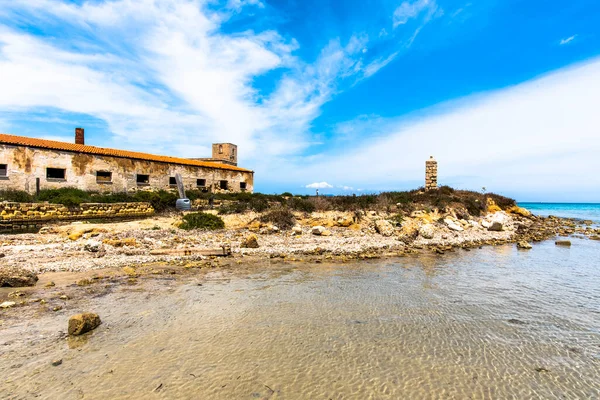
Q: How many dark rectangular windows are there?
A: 8